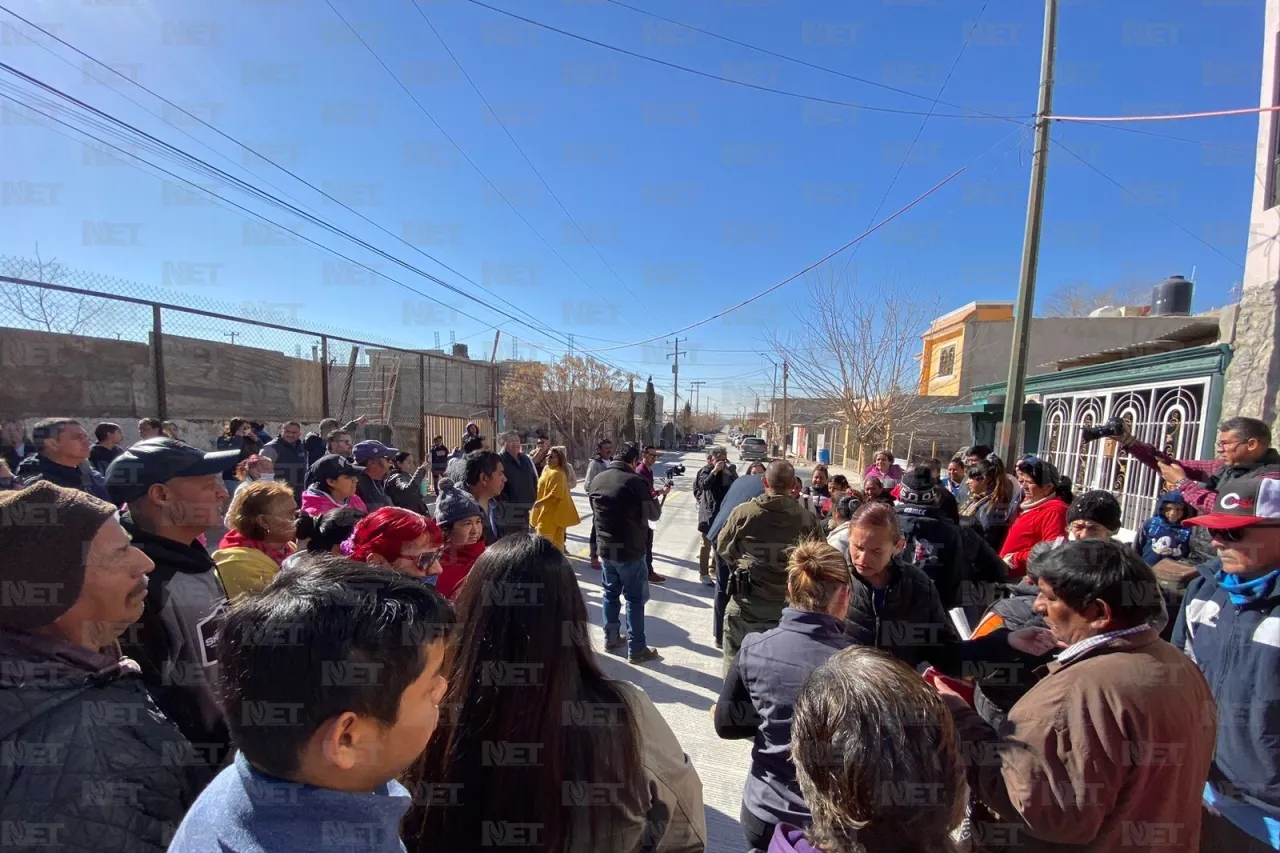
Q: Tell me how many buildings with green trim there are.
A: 1